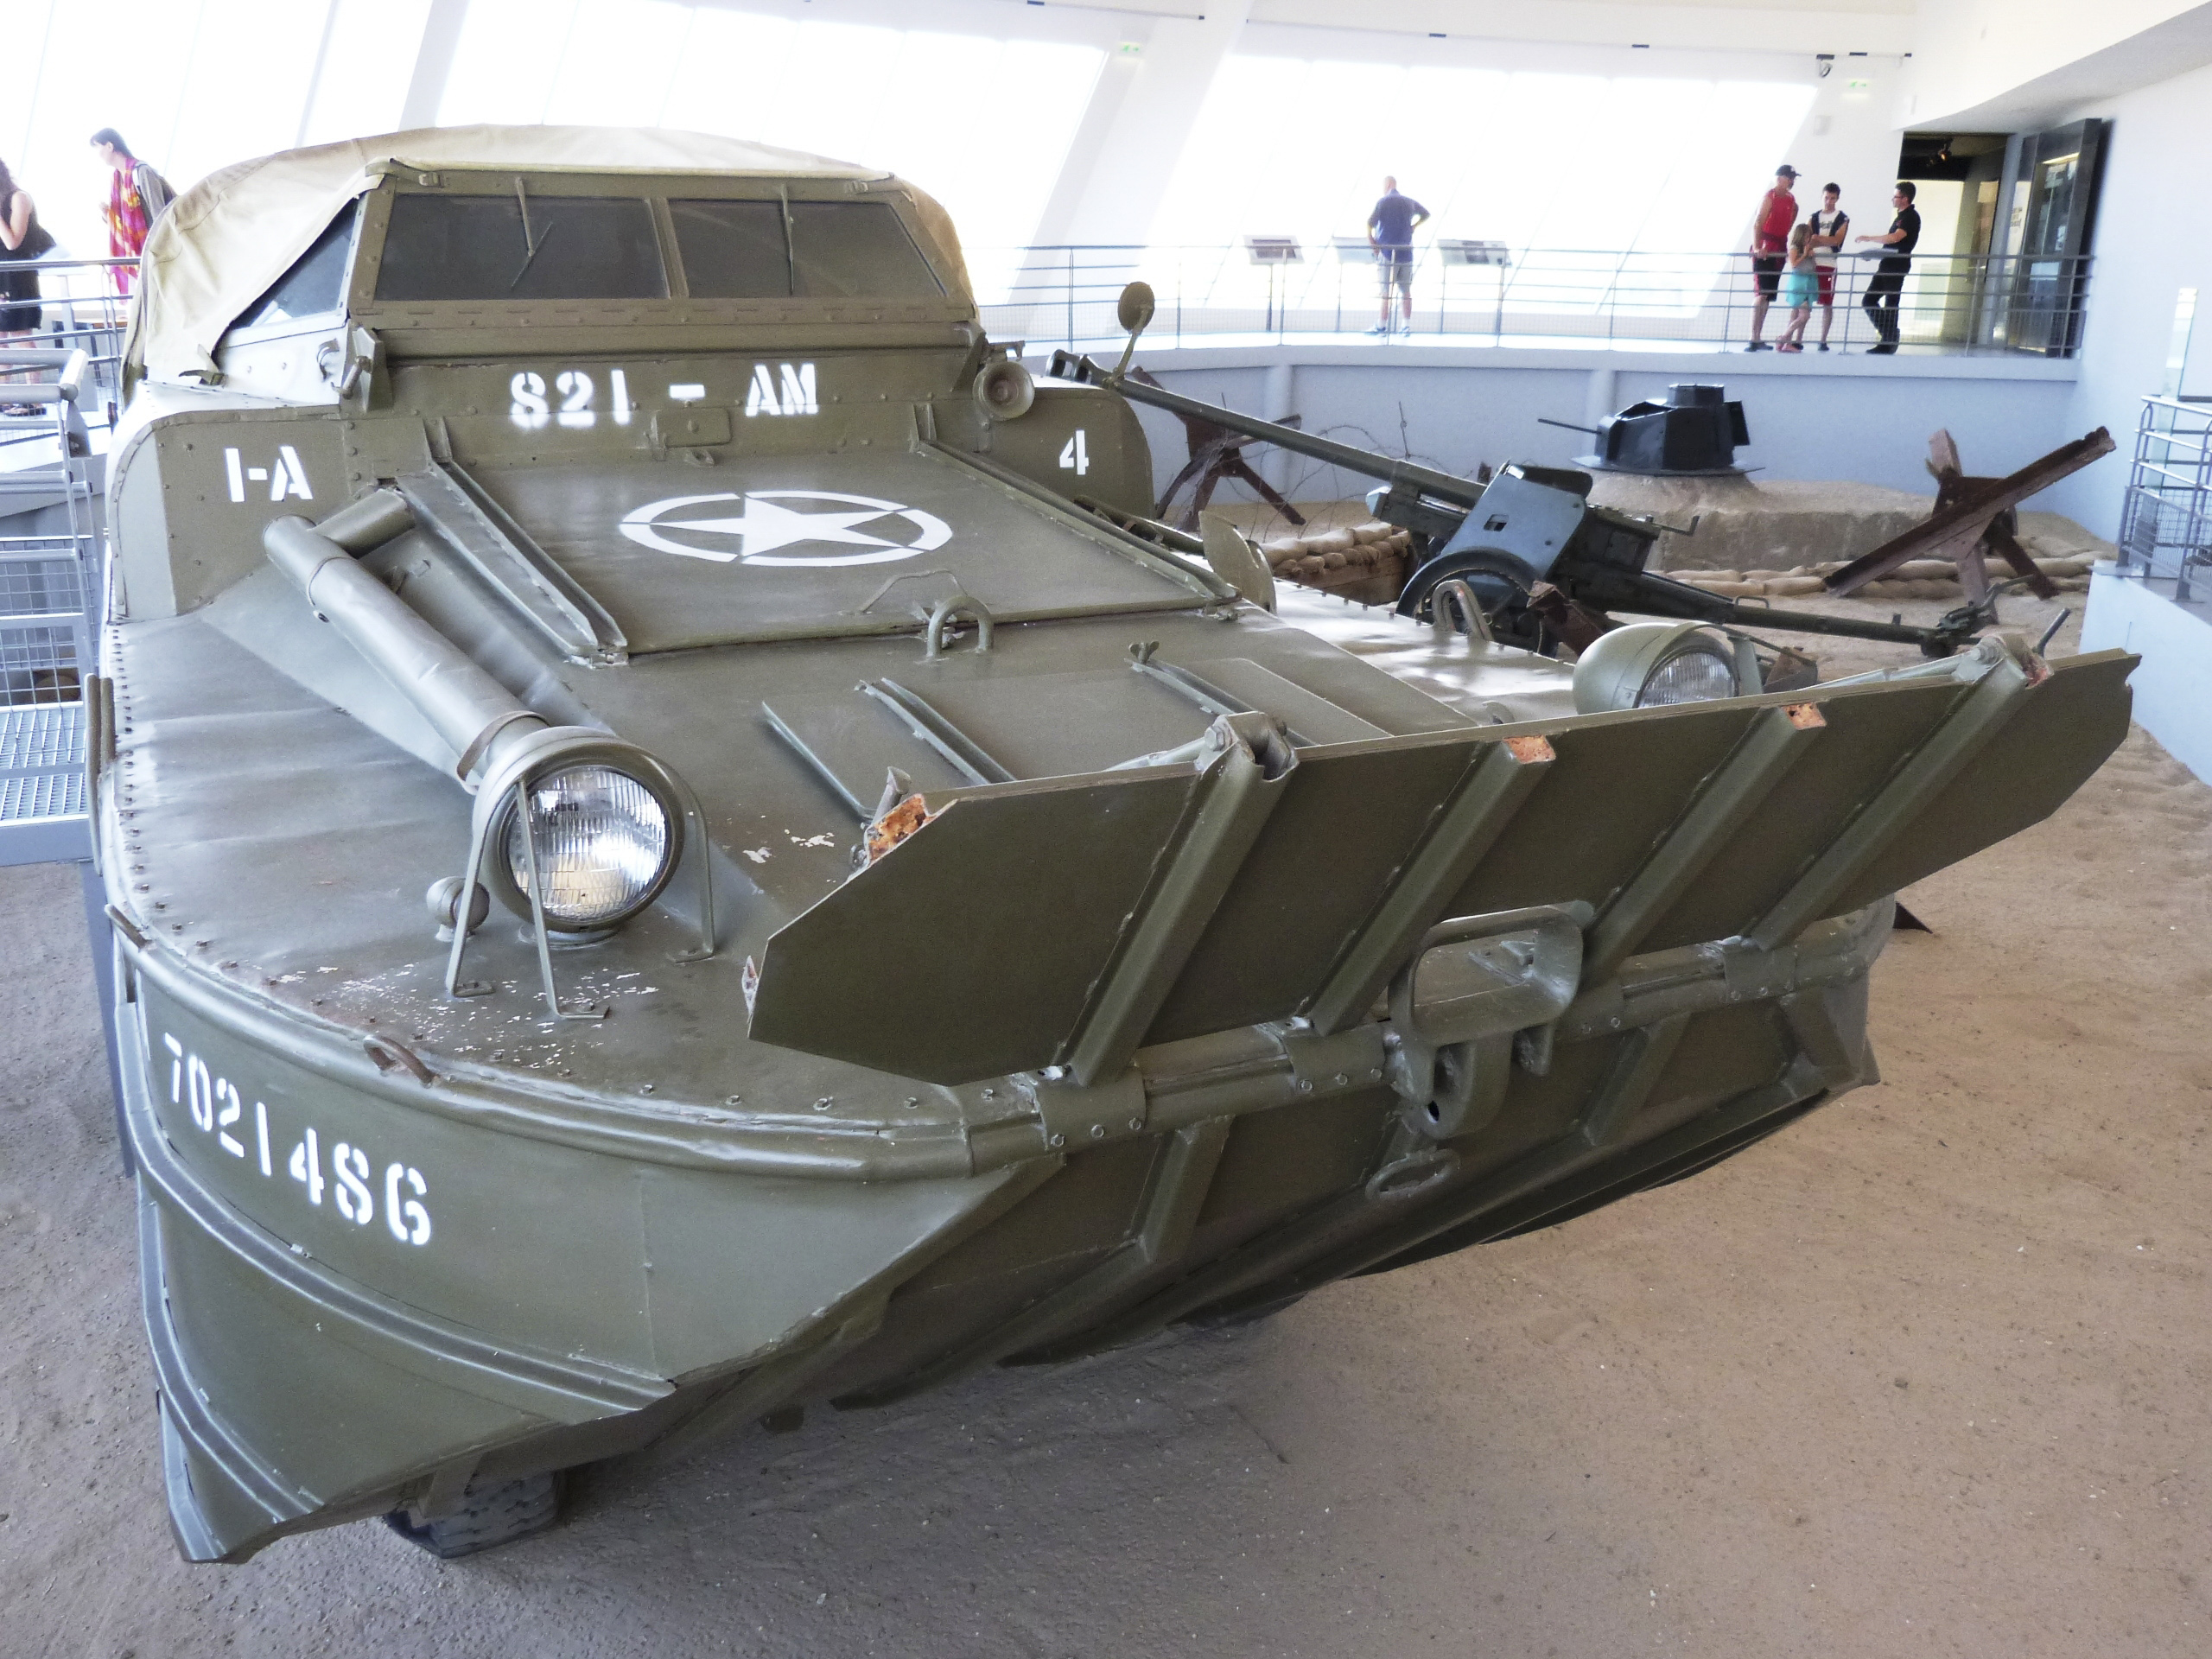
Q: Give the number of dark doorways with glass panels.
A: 1